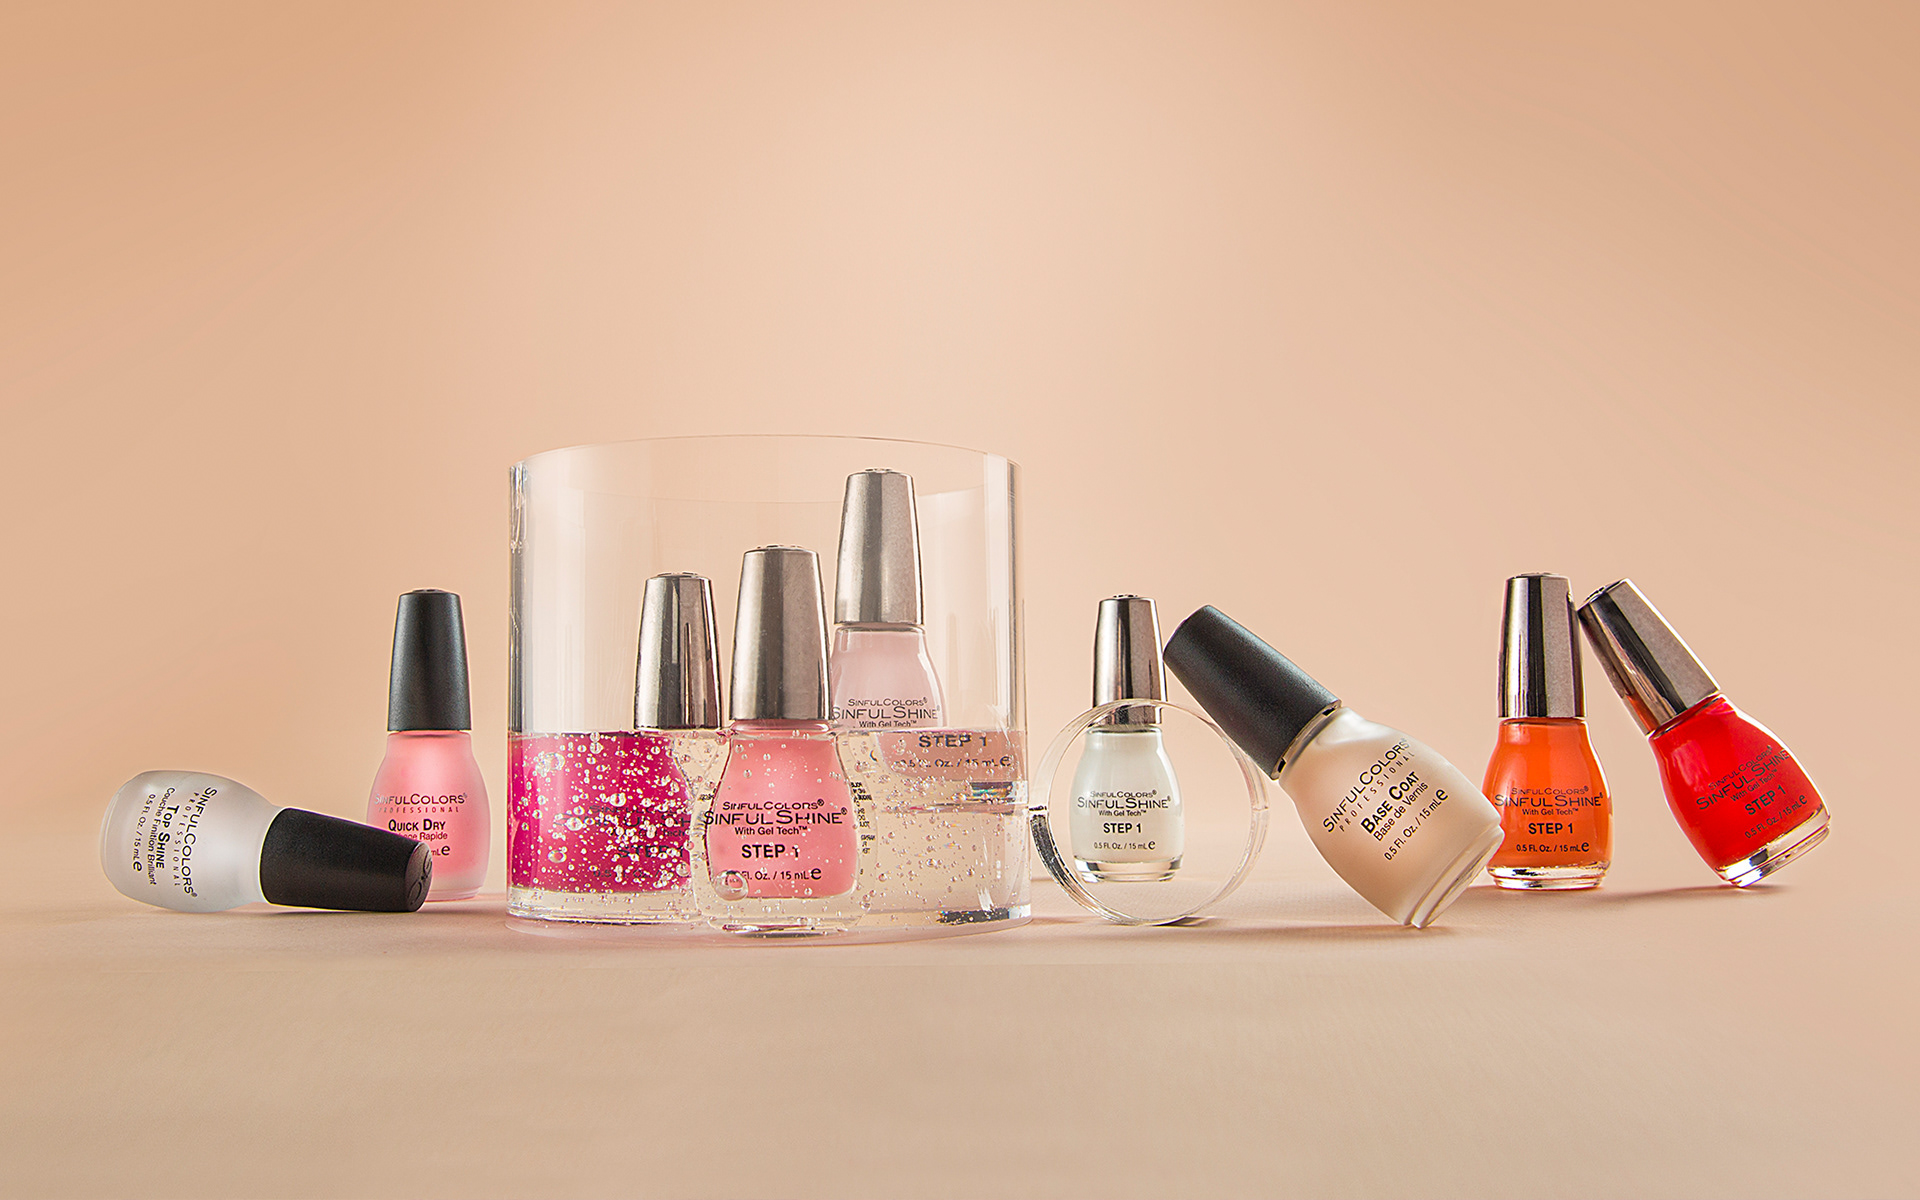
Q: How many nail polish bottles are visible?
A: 9